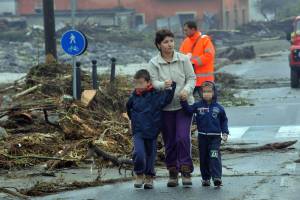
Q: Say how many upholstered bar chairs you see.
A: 0